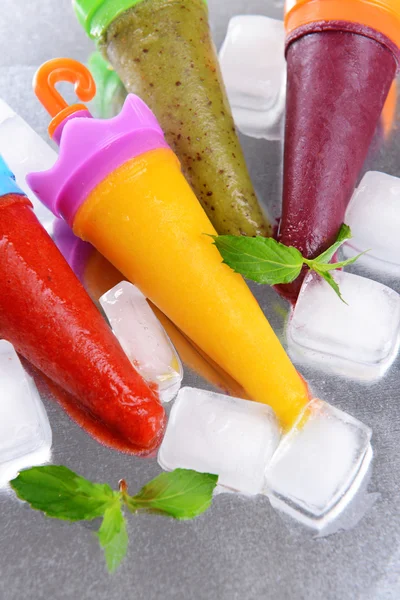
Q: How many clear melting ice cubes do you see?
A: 8